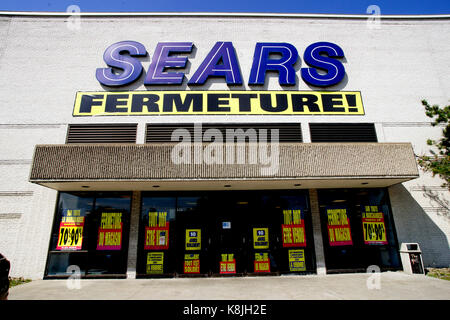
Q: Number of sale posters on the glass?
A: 13